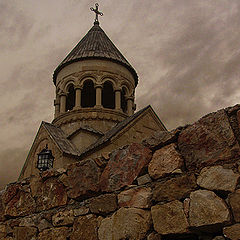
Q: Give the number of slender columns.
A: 5